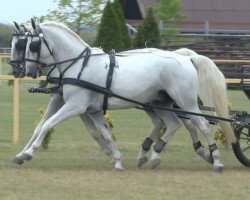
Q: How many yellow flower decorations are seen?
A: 4